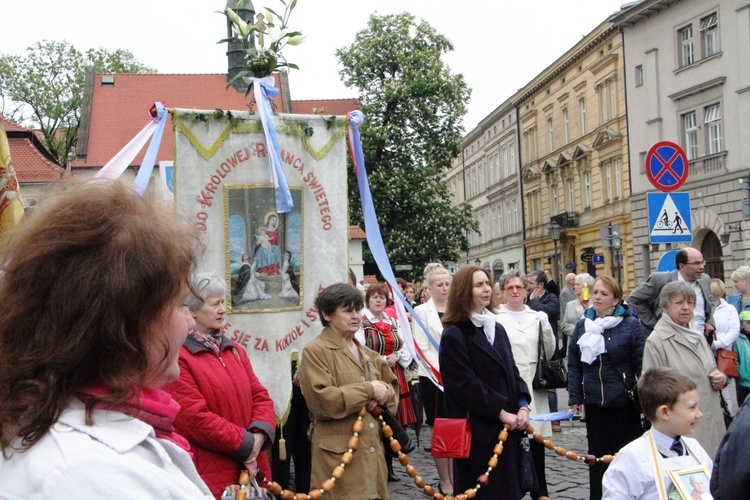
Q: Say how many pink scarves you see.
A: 1